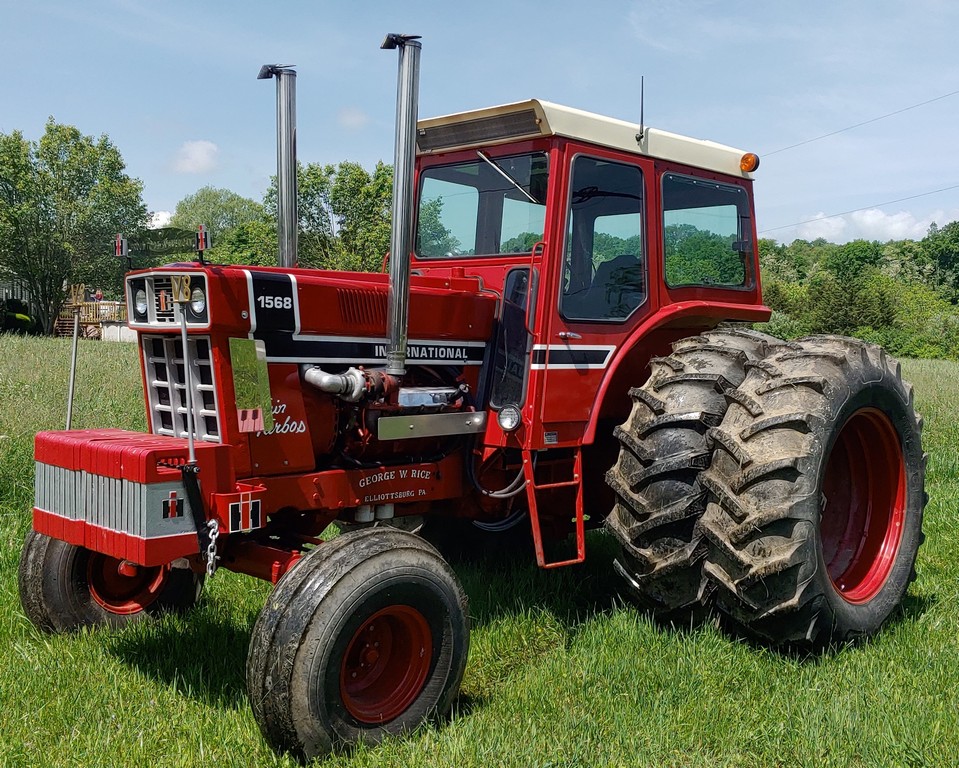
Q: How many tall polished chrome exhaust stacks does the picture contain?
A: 2